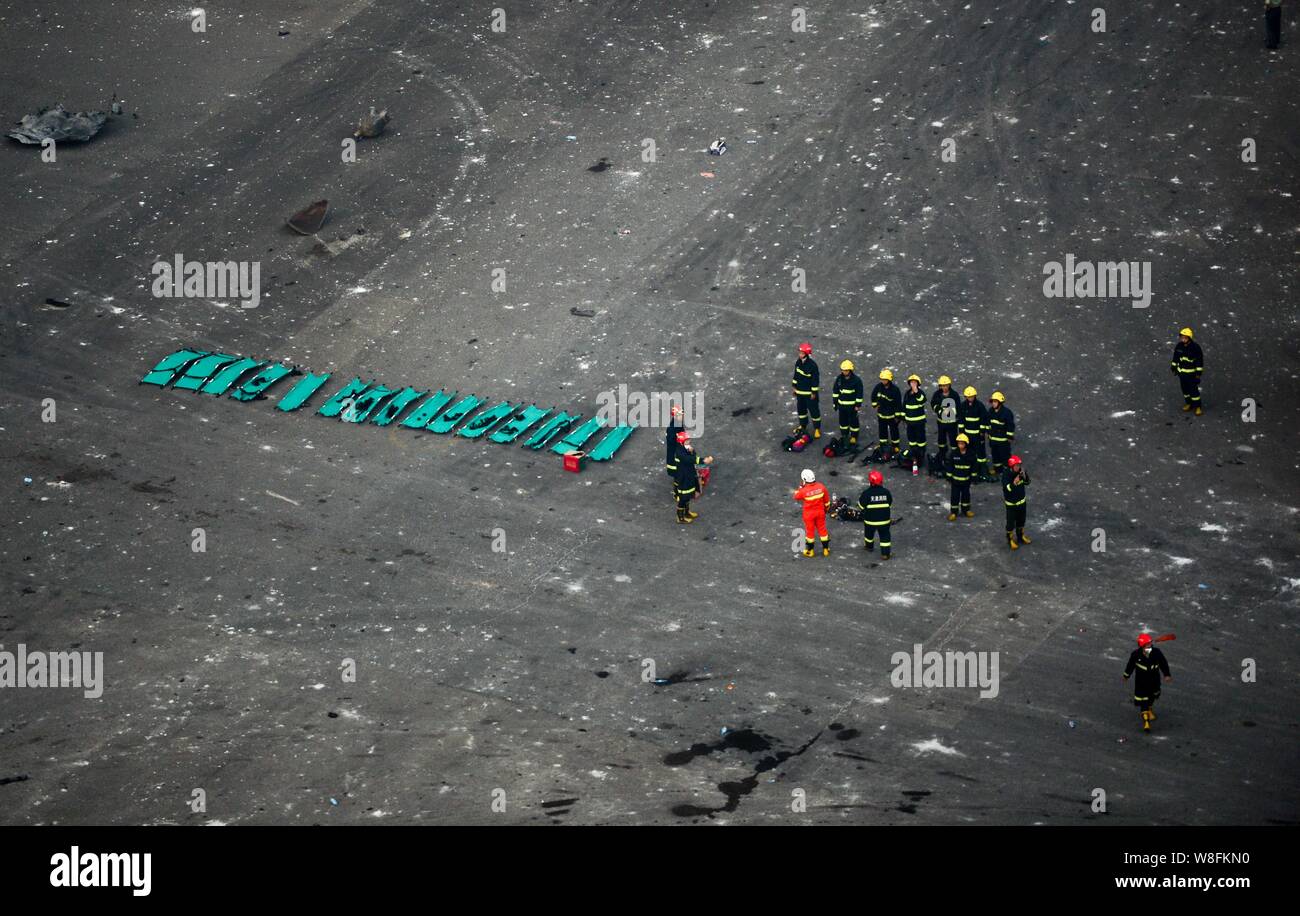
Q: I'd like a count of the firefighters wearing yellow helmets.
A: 8